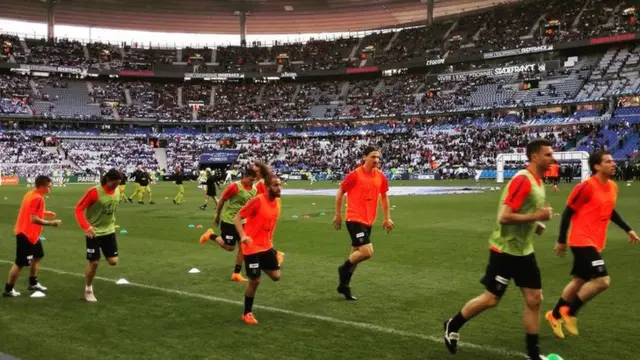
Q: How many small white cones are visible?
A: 3